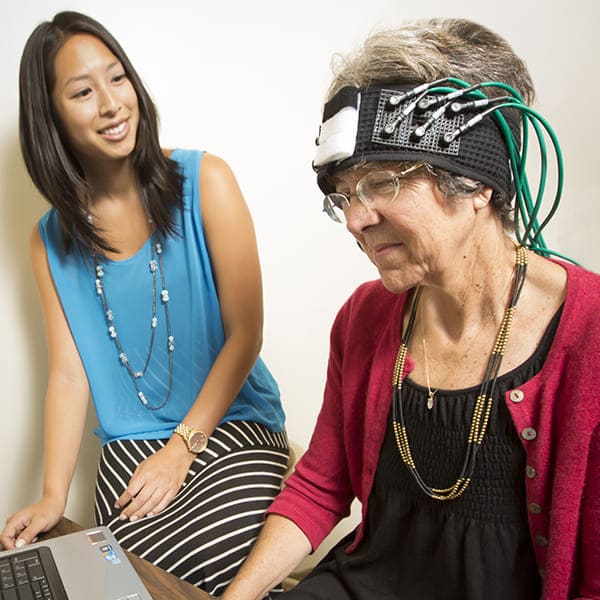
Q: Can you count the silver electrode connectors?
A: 6